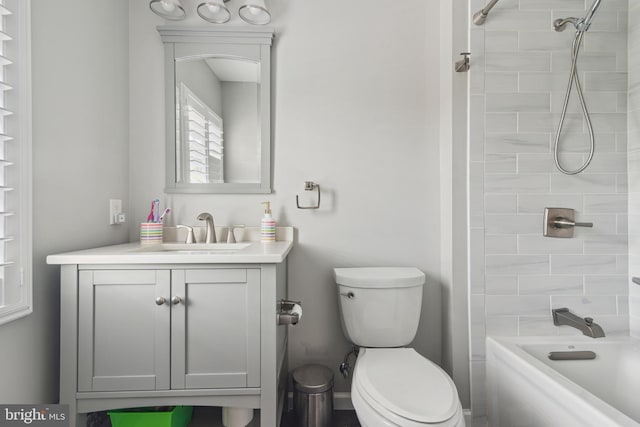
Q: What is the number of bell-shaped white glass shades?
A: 3